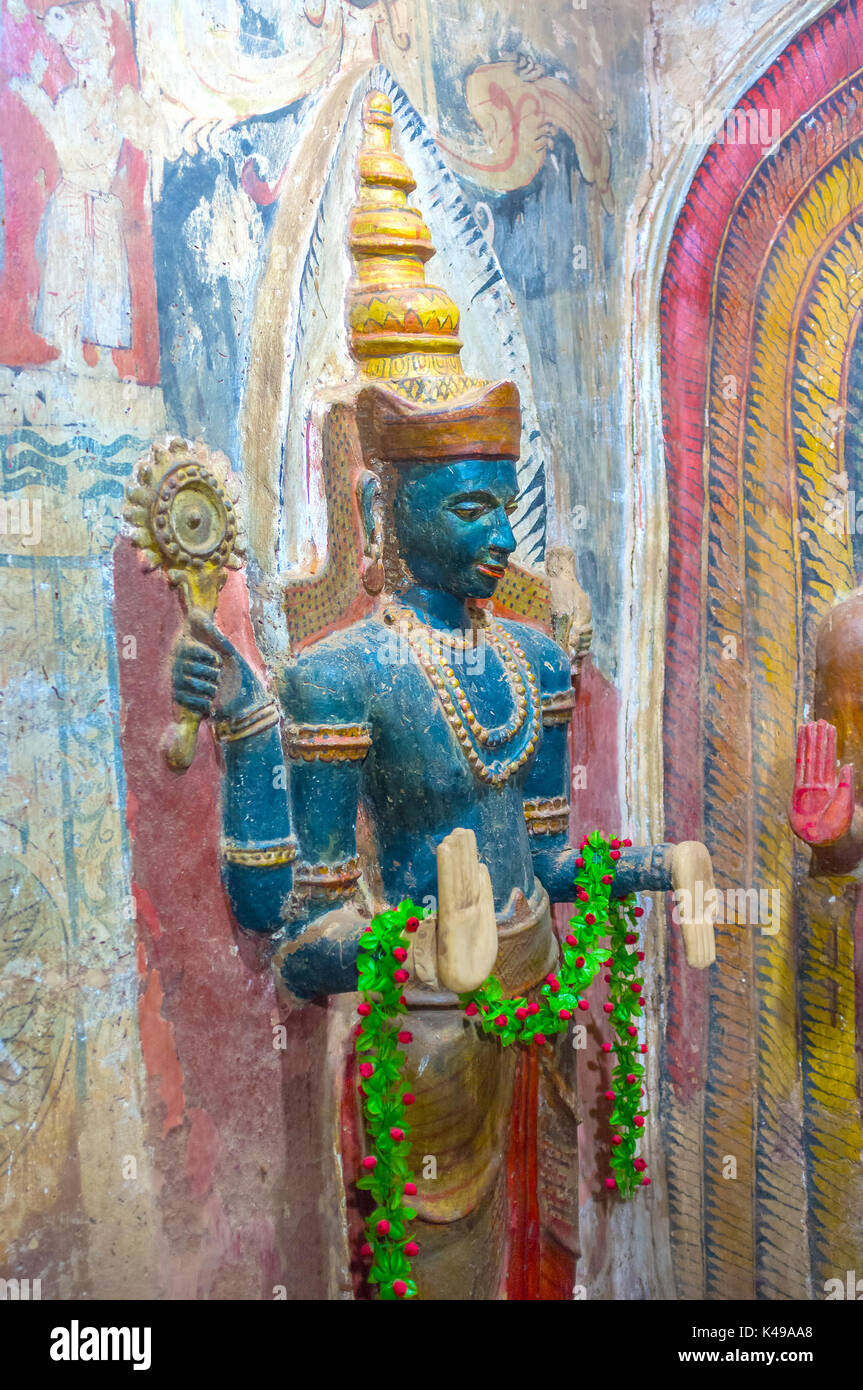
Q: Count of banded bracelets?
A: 6